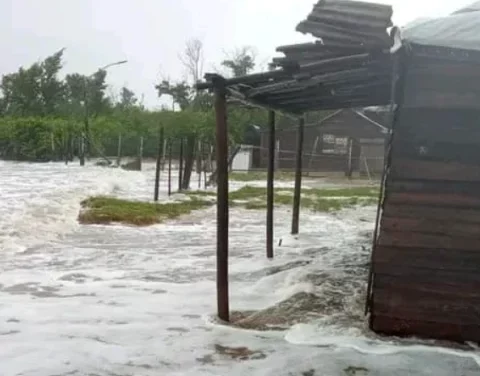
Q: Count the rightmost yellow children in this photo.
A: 0